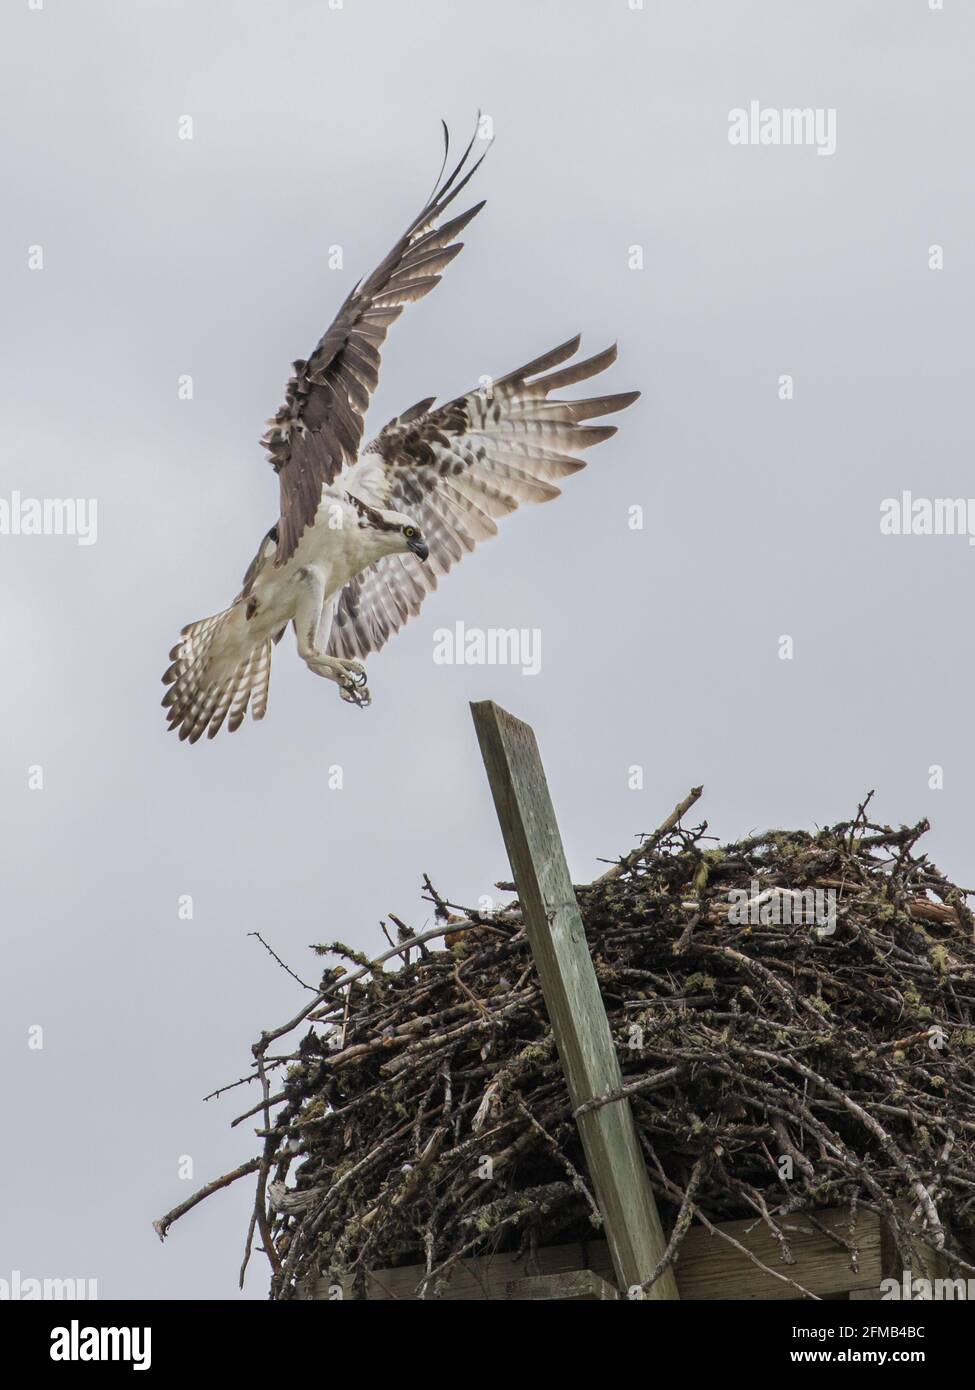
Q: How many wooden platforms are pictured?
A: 1